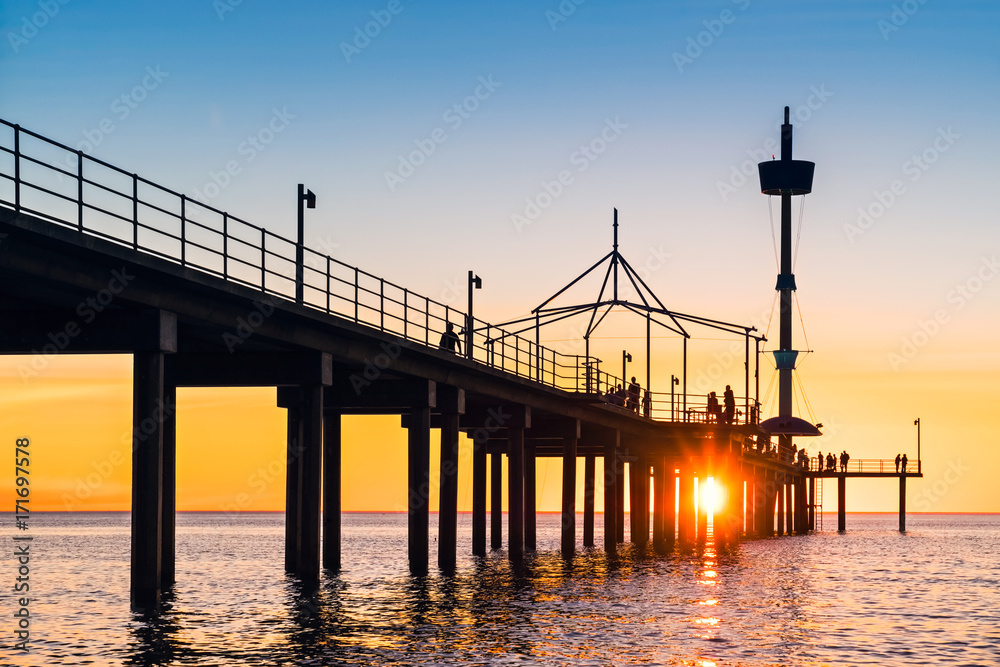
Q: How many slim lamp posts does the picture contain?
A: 5